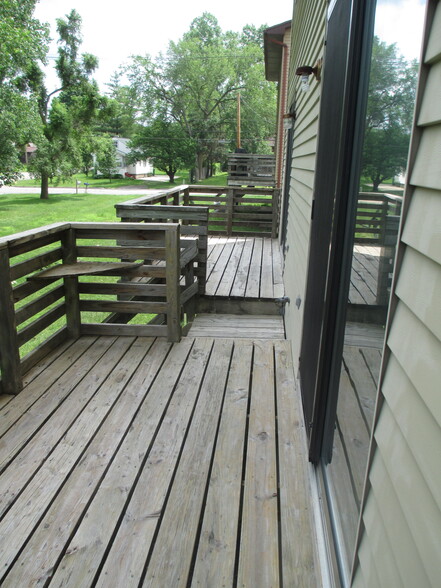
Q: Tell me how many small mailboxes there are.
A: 2